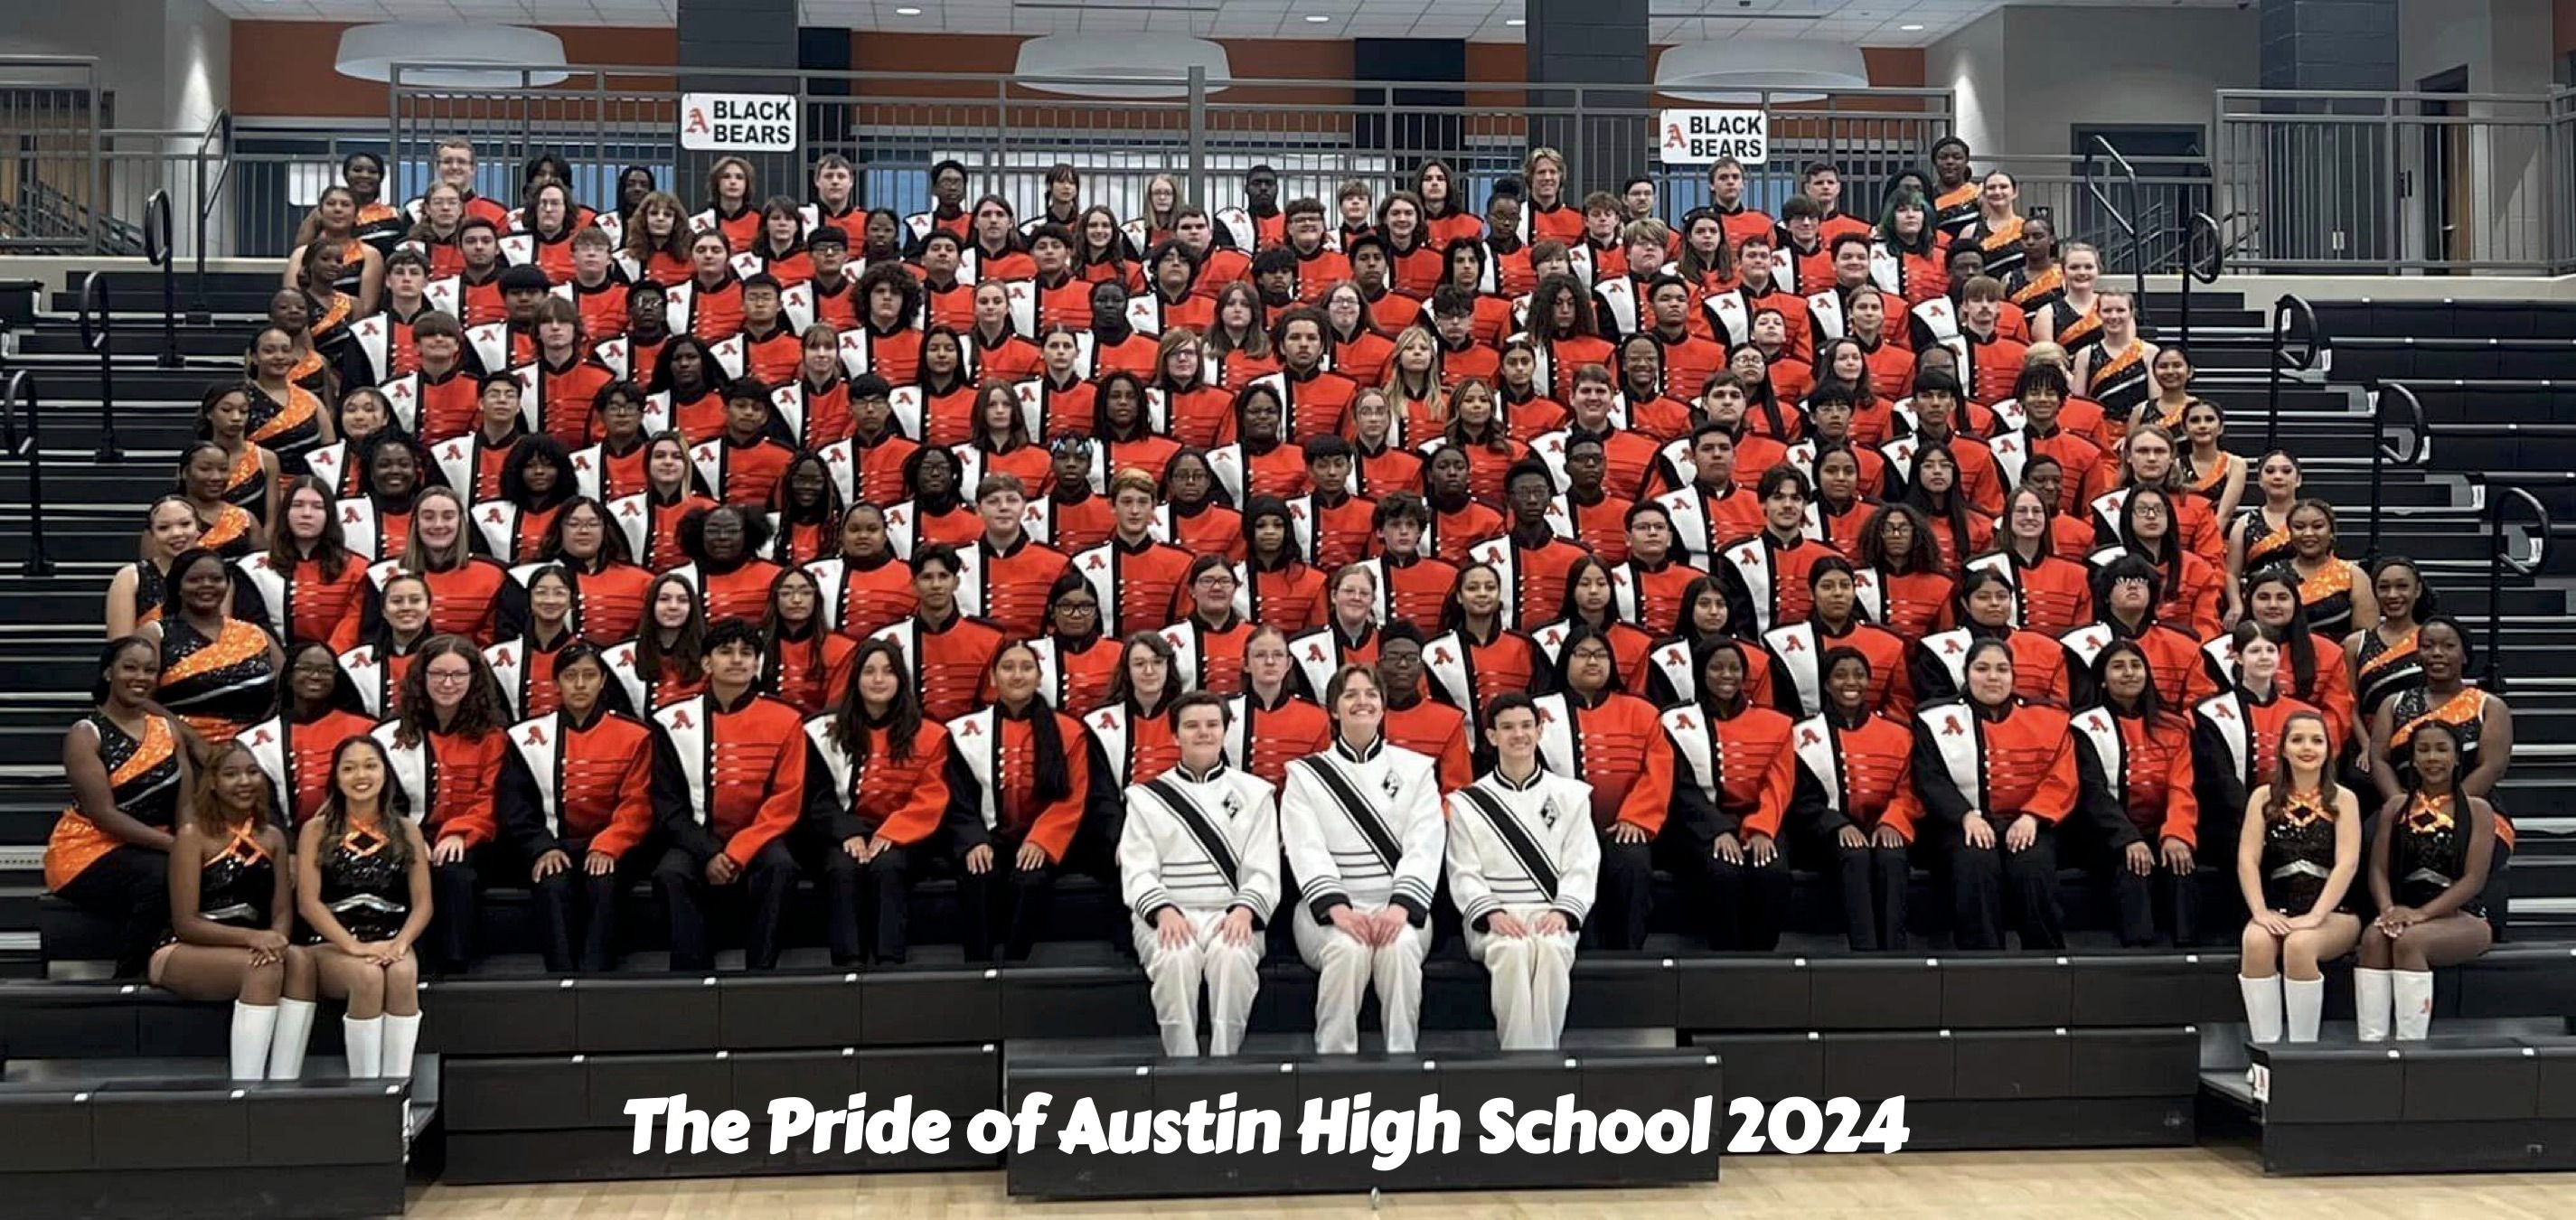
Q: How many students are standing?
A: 0